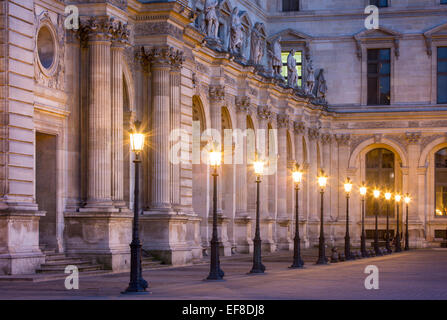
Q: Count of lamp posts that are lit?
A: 11